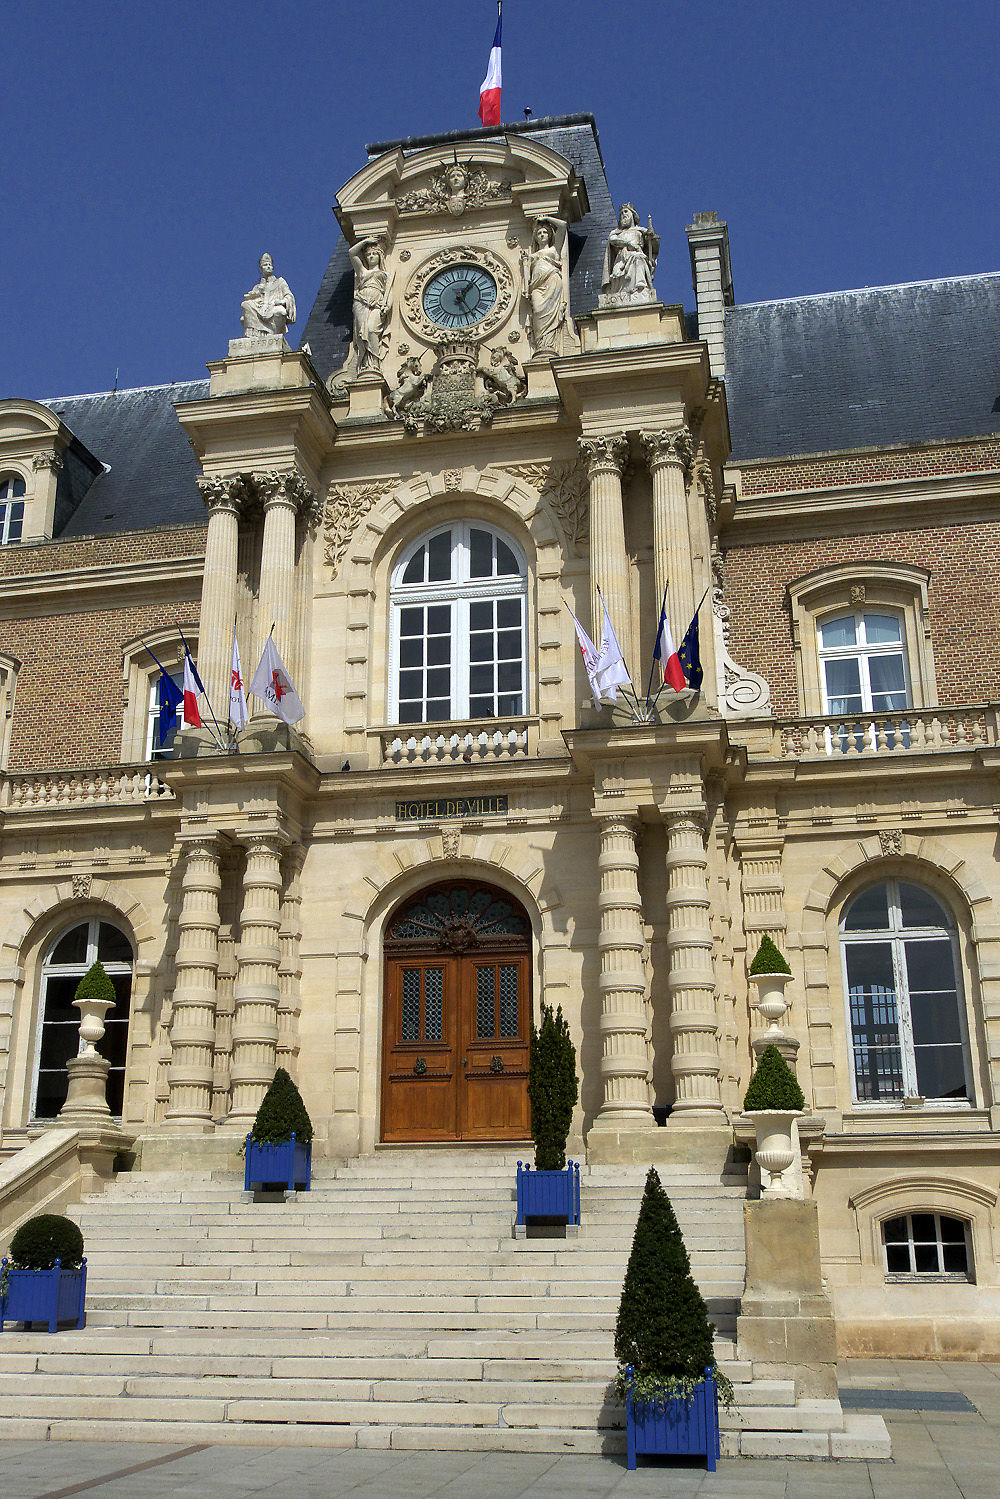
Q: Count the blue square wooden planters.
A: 4